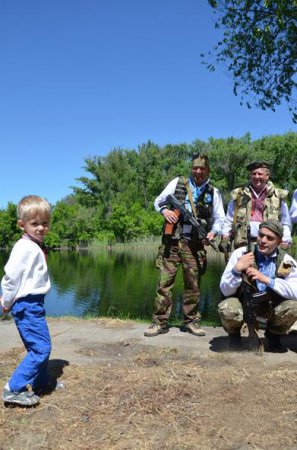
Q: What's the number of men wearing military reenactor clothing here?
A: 3